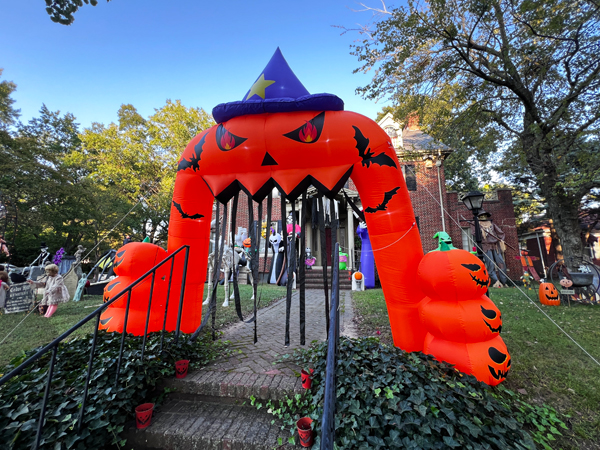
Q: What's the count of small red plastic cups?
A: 4